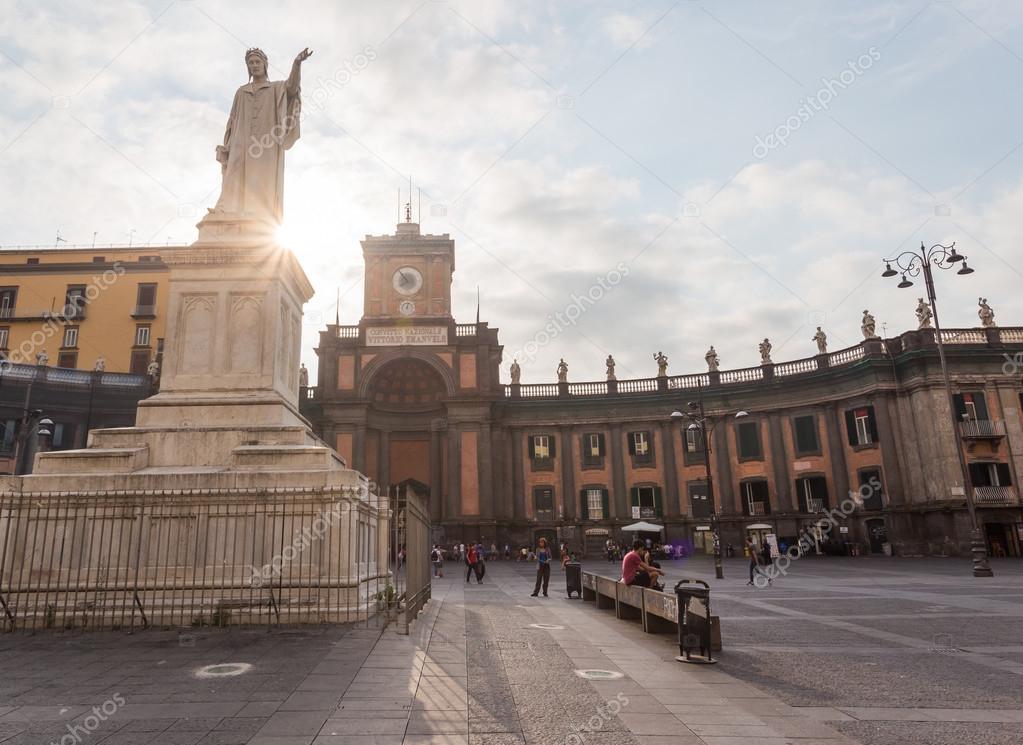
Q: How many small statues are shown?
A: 14